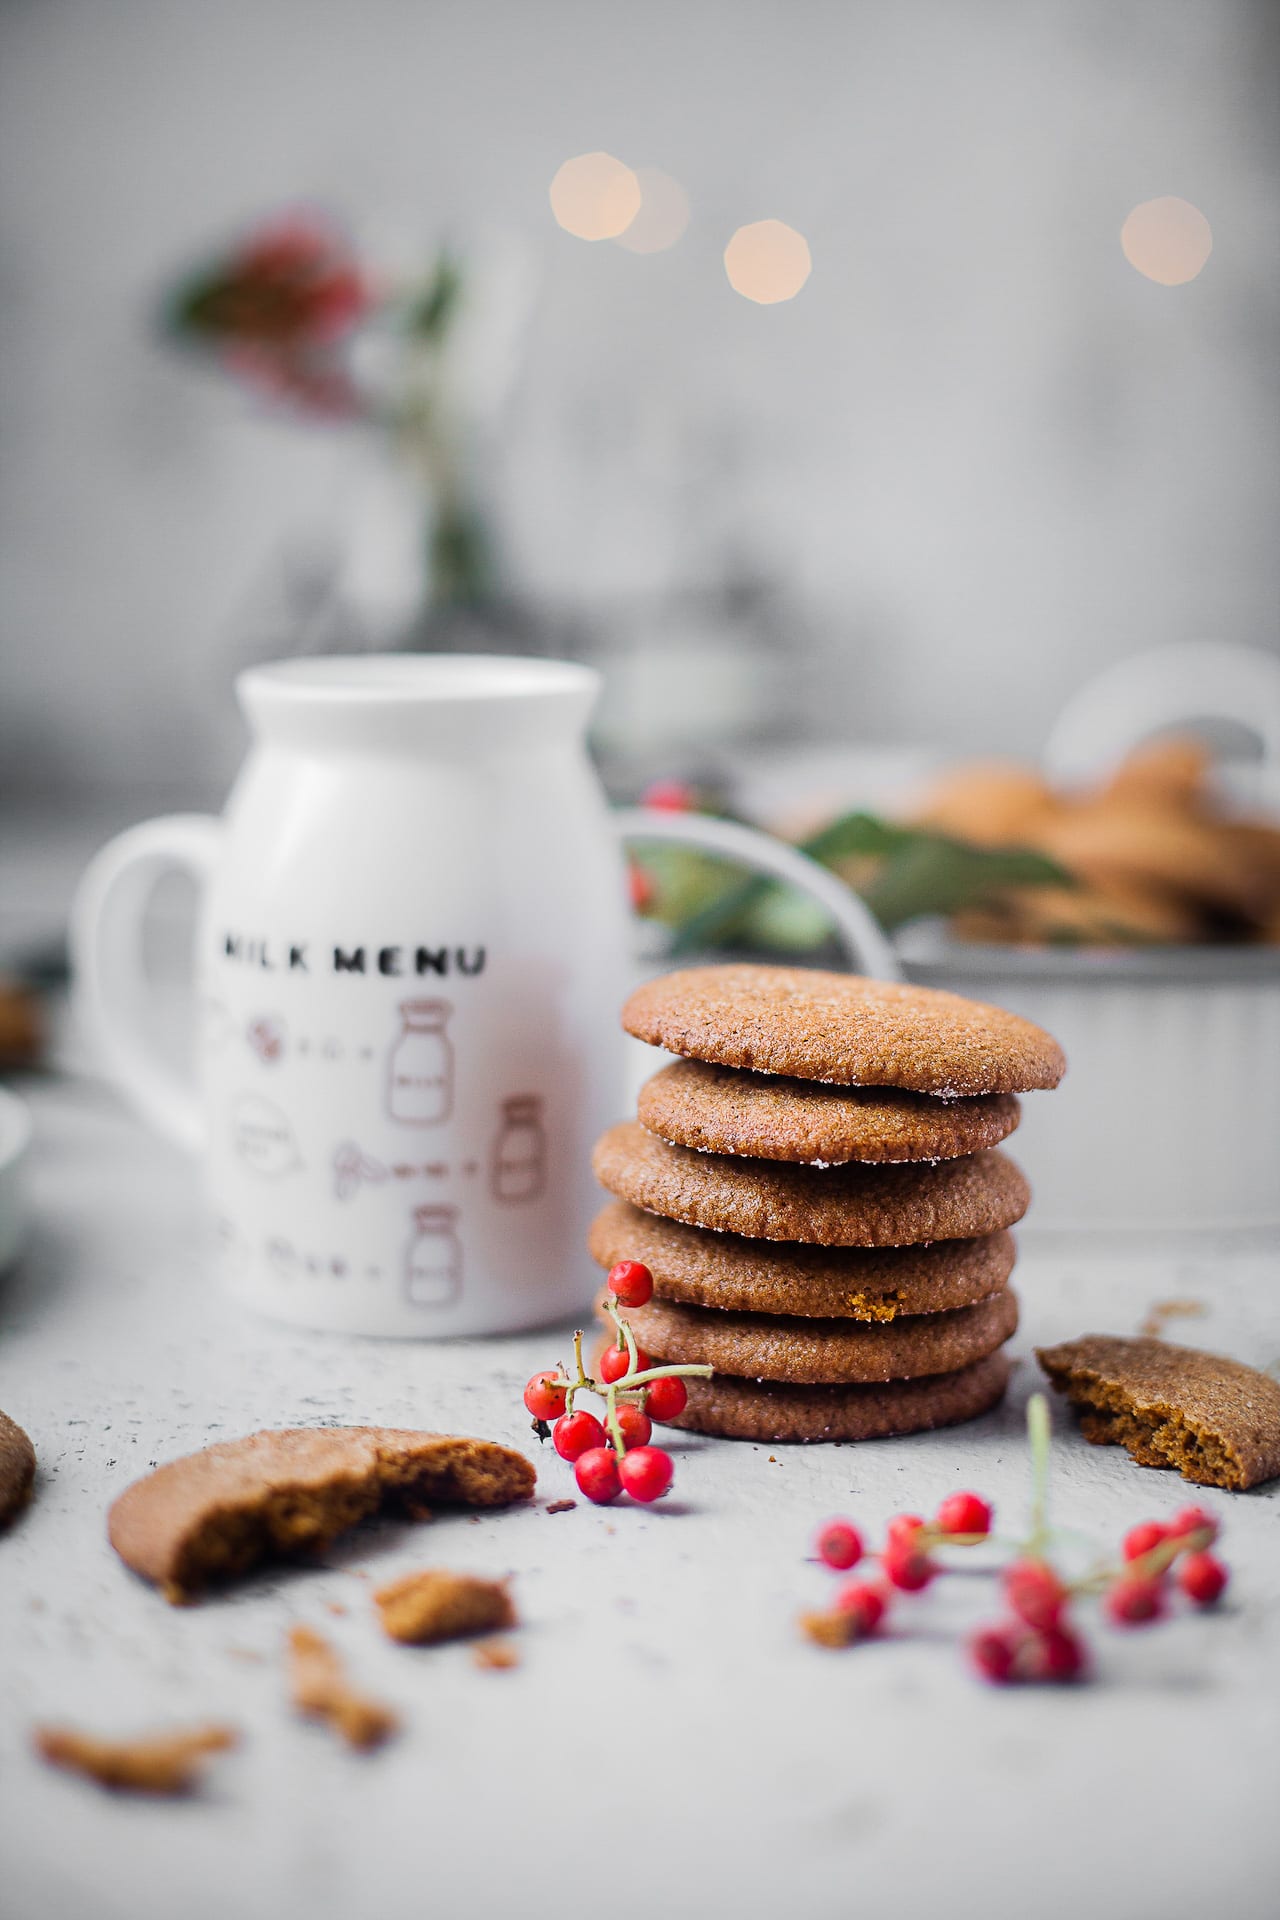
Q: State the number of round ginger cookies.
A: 6